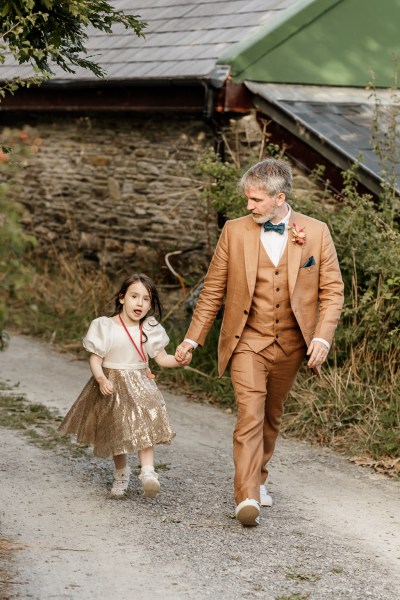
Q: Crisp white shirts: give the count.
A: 1